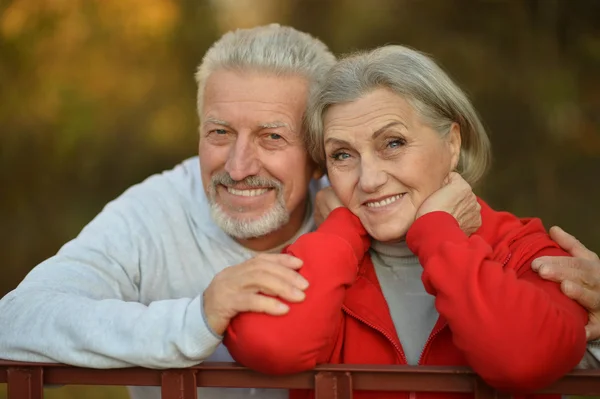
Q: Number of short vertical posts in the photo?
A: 4